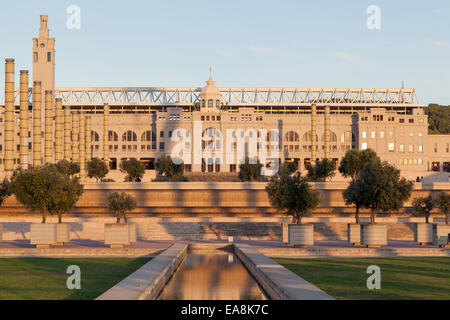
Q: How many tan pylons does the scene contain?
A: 12